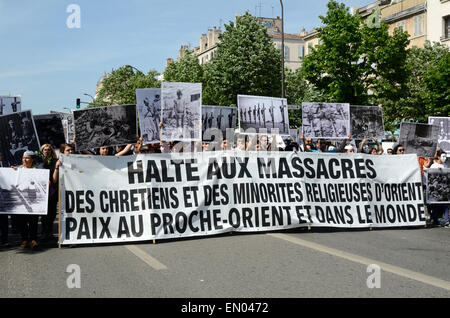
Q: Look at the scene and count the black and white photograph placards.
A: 15